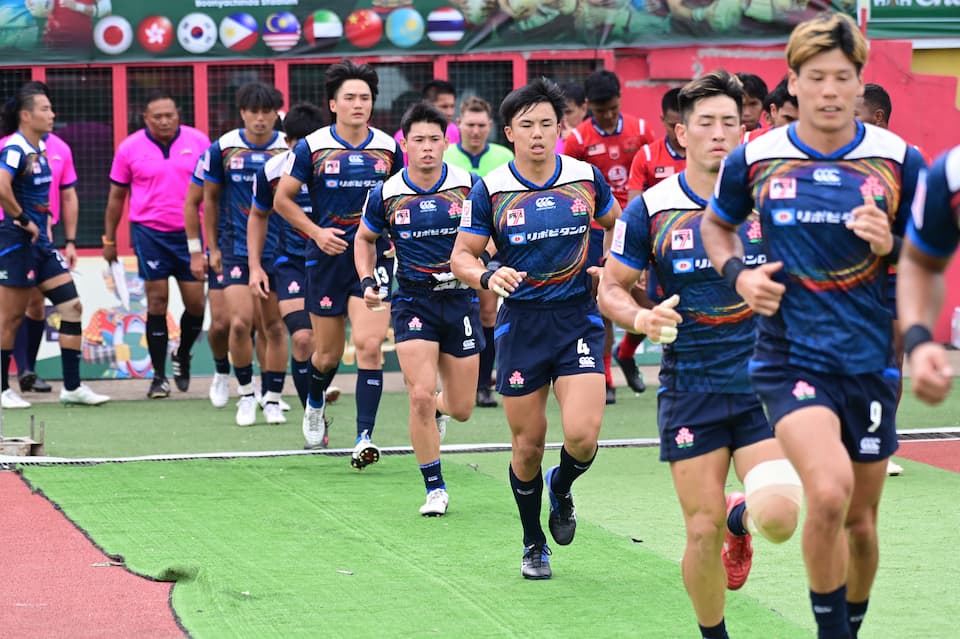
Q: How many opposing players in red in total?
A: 5